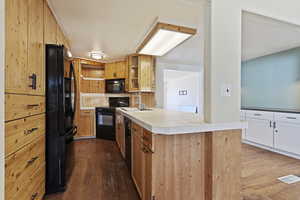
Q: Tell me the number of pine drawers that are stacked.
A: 4